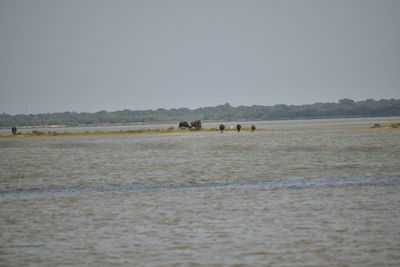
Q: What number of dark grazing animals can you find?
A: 6